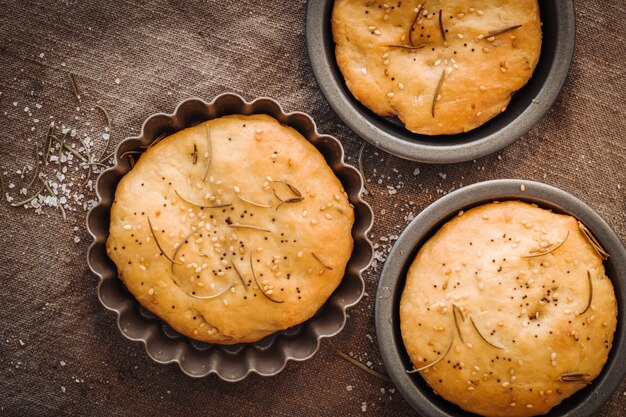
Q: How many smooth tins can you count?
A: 2